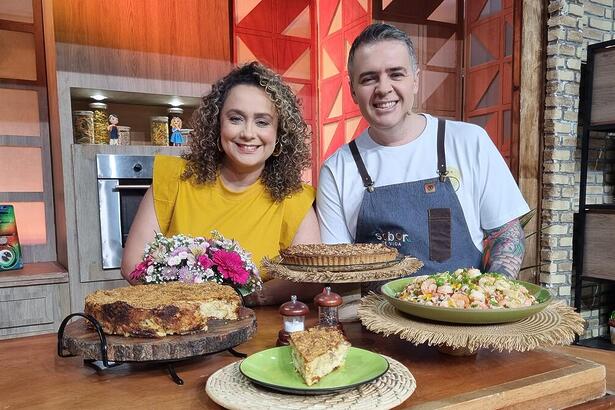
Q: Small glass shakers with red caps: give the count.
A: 2